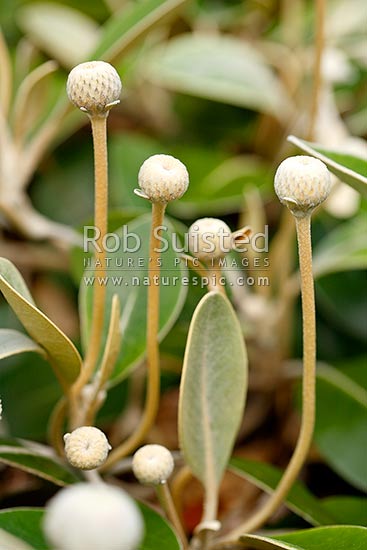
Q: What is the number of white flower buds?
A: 7